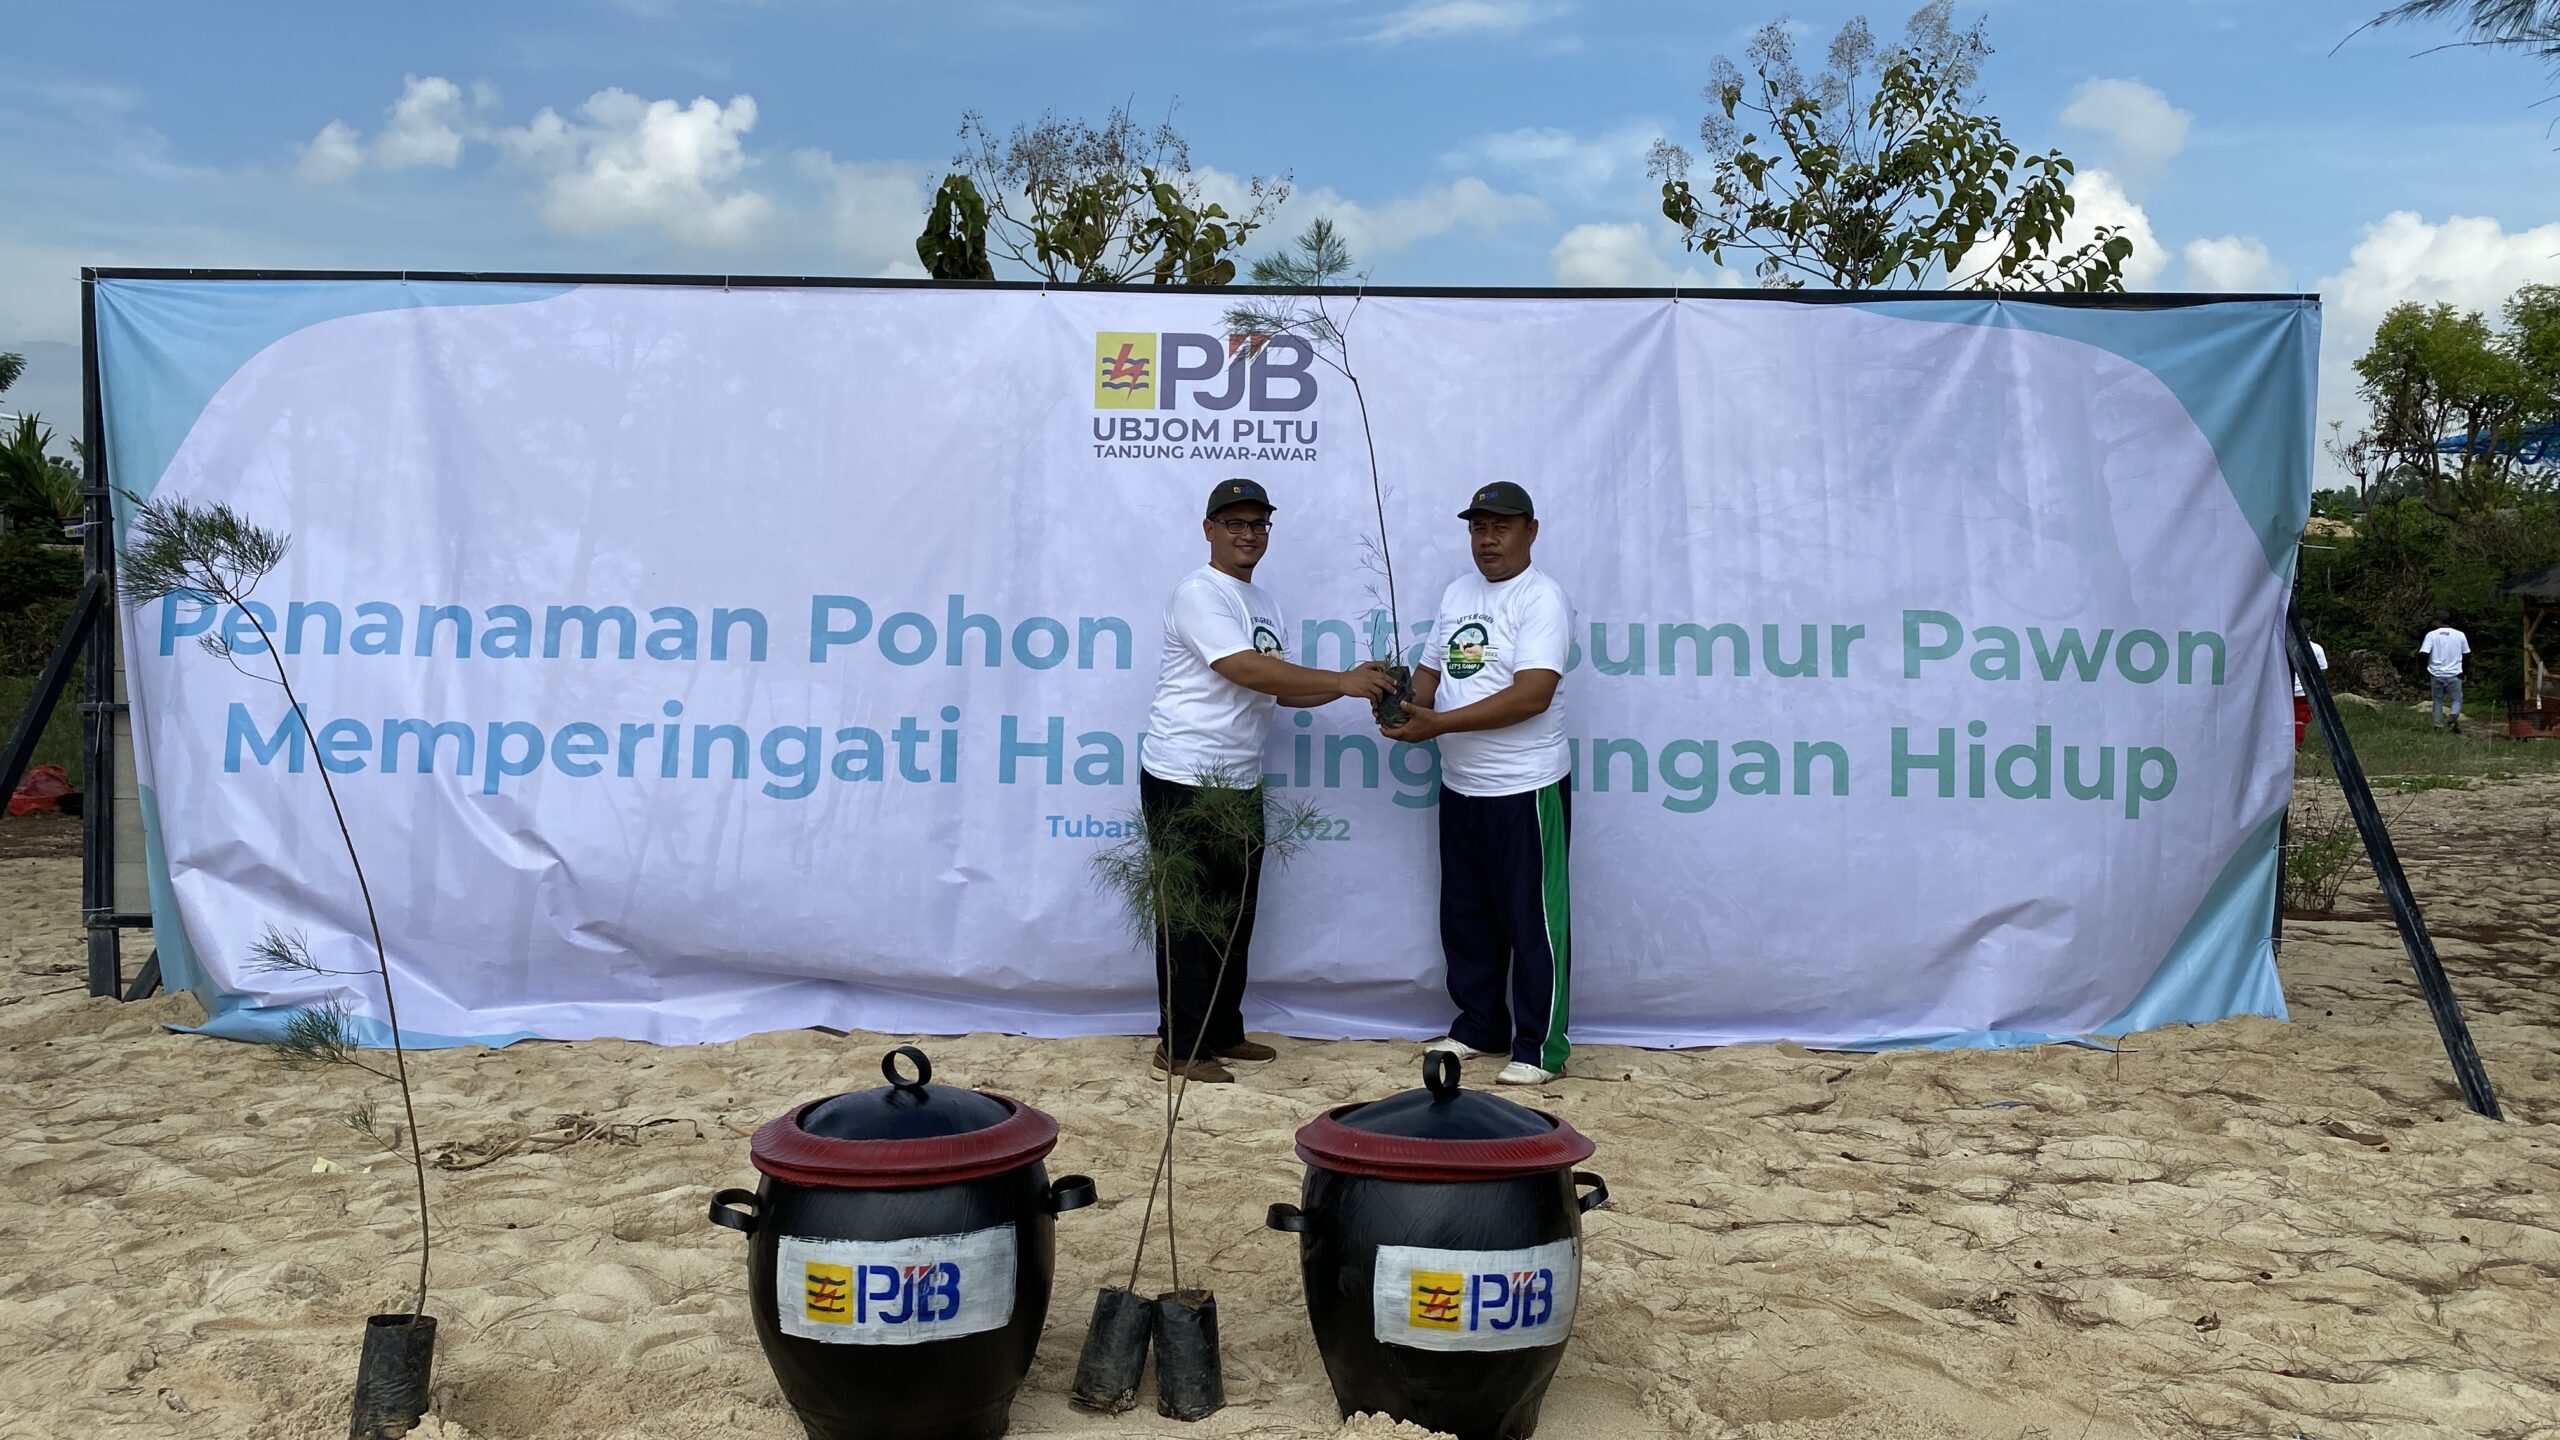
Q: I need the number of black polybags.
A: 4